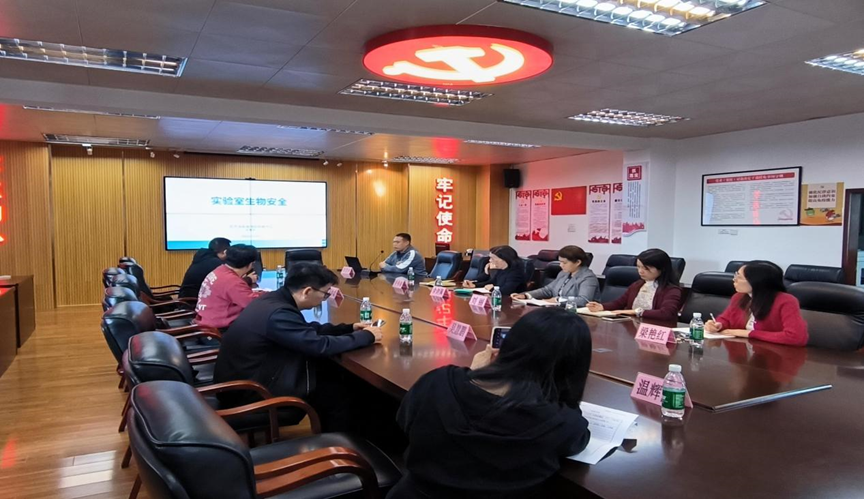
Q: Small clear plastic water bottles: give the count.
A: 9